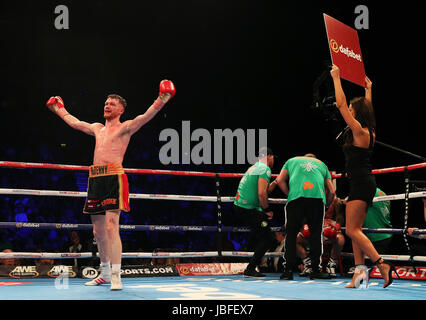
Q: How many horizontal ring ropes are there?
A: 4